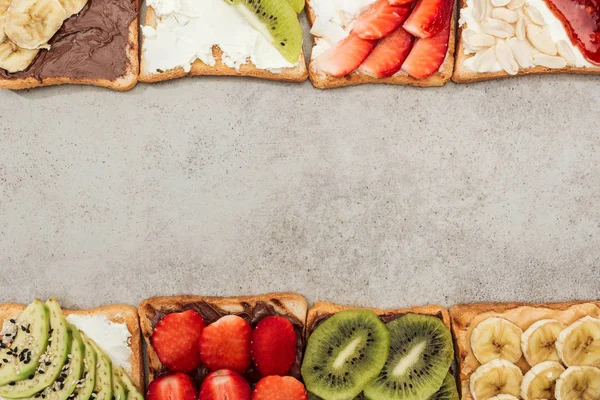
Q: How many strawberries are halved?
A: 6